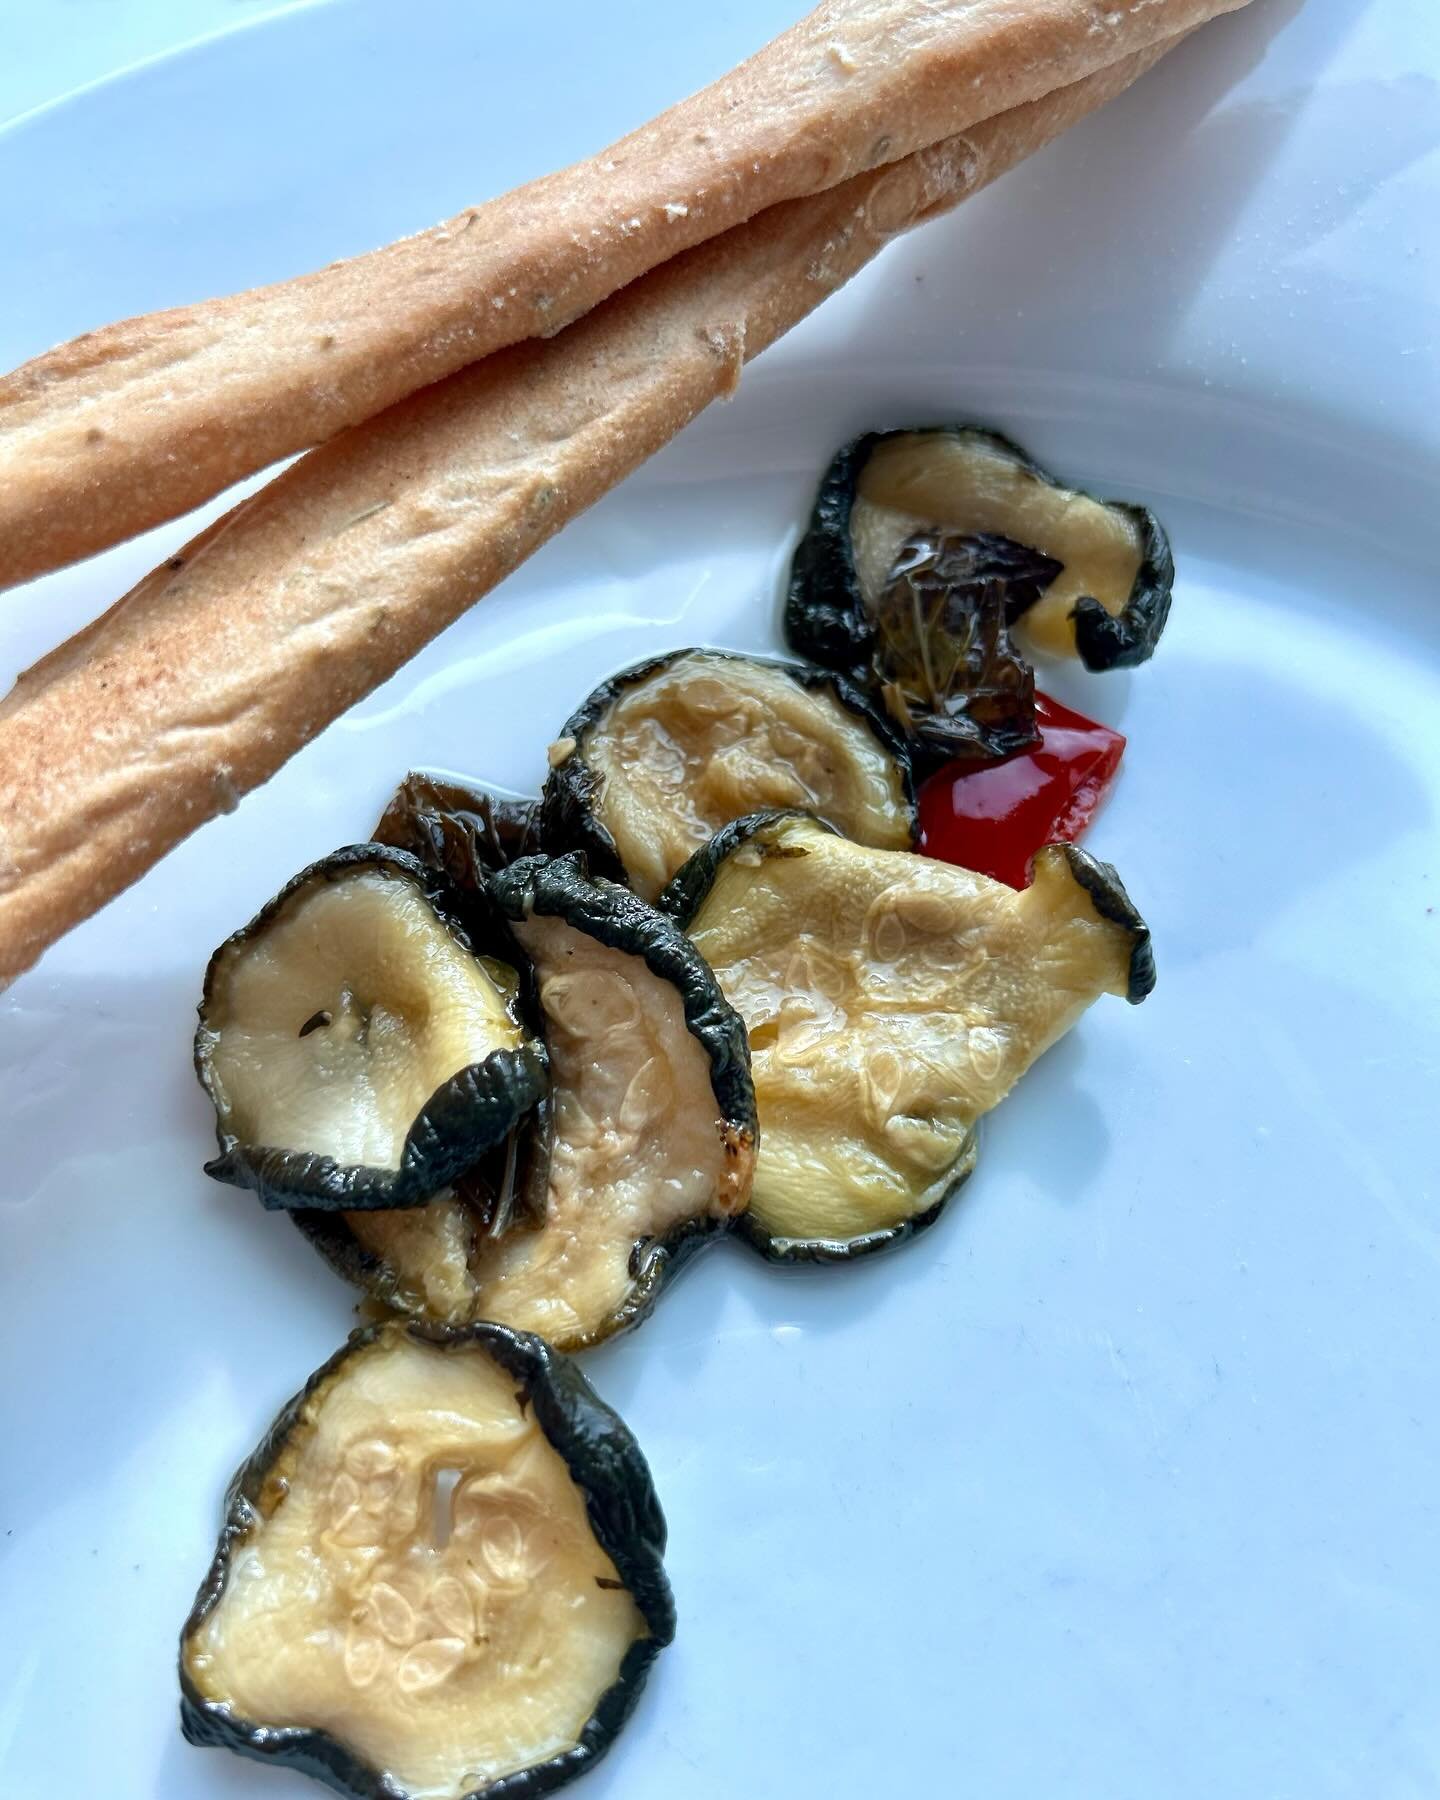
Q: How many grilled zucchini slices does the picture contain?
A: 6